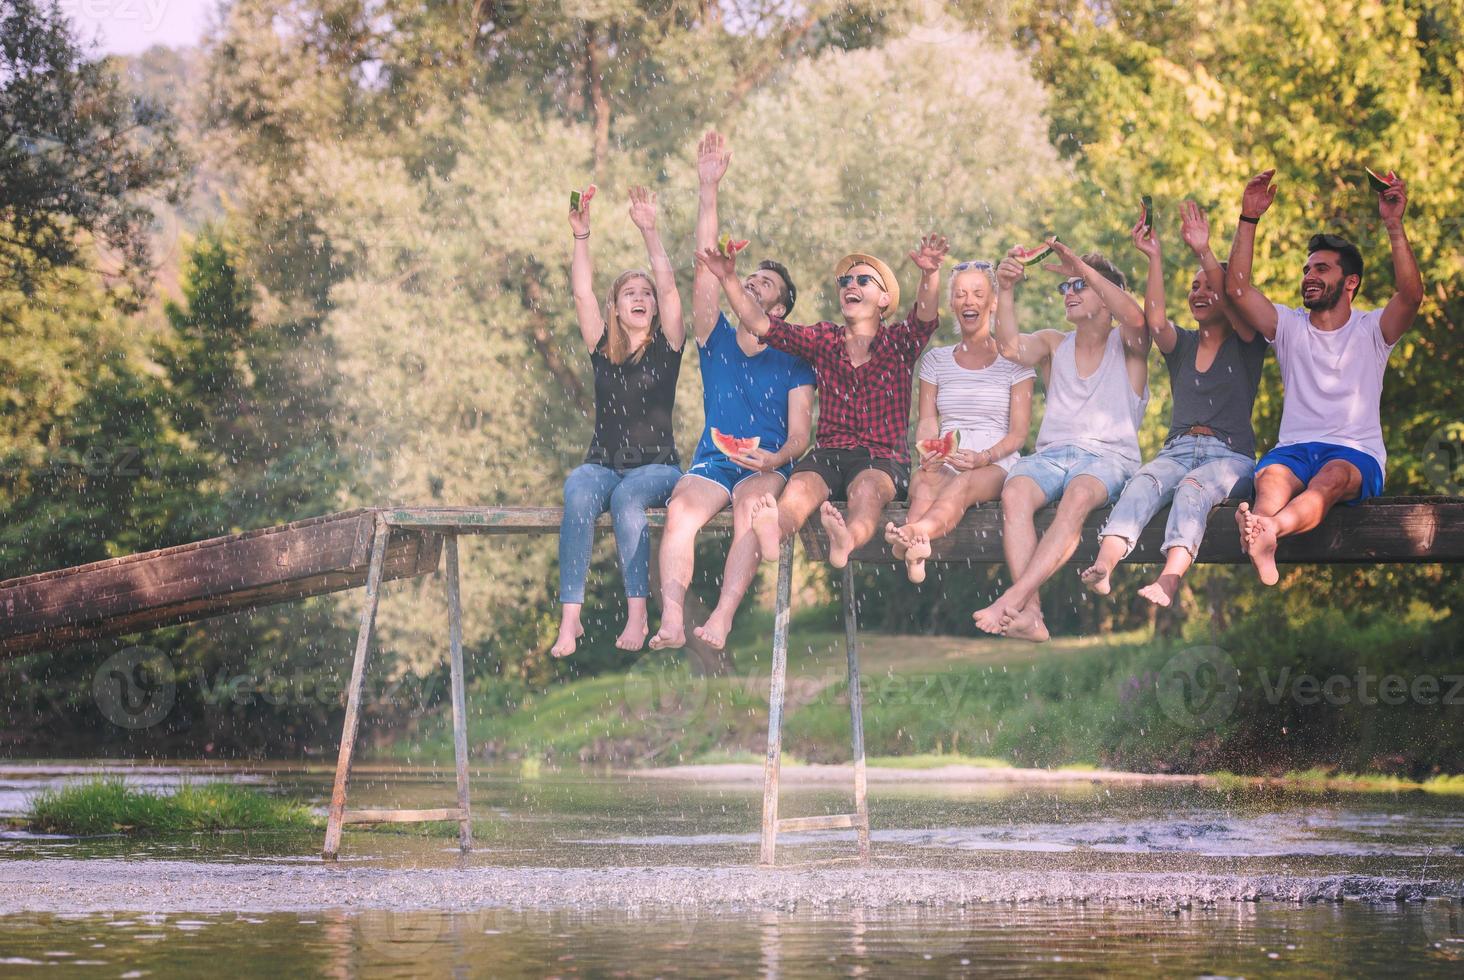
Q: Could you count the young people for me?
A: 7